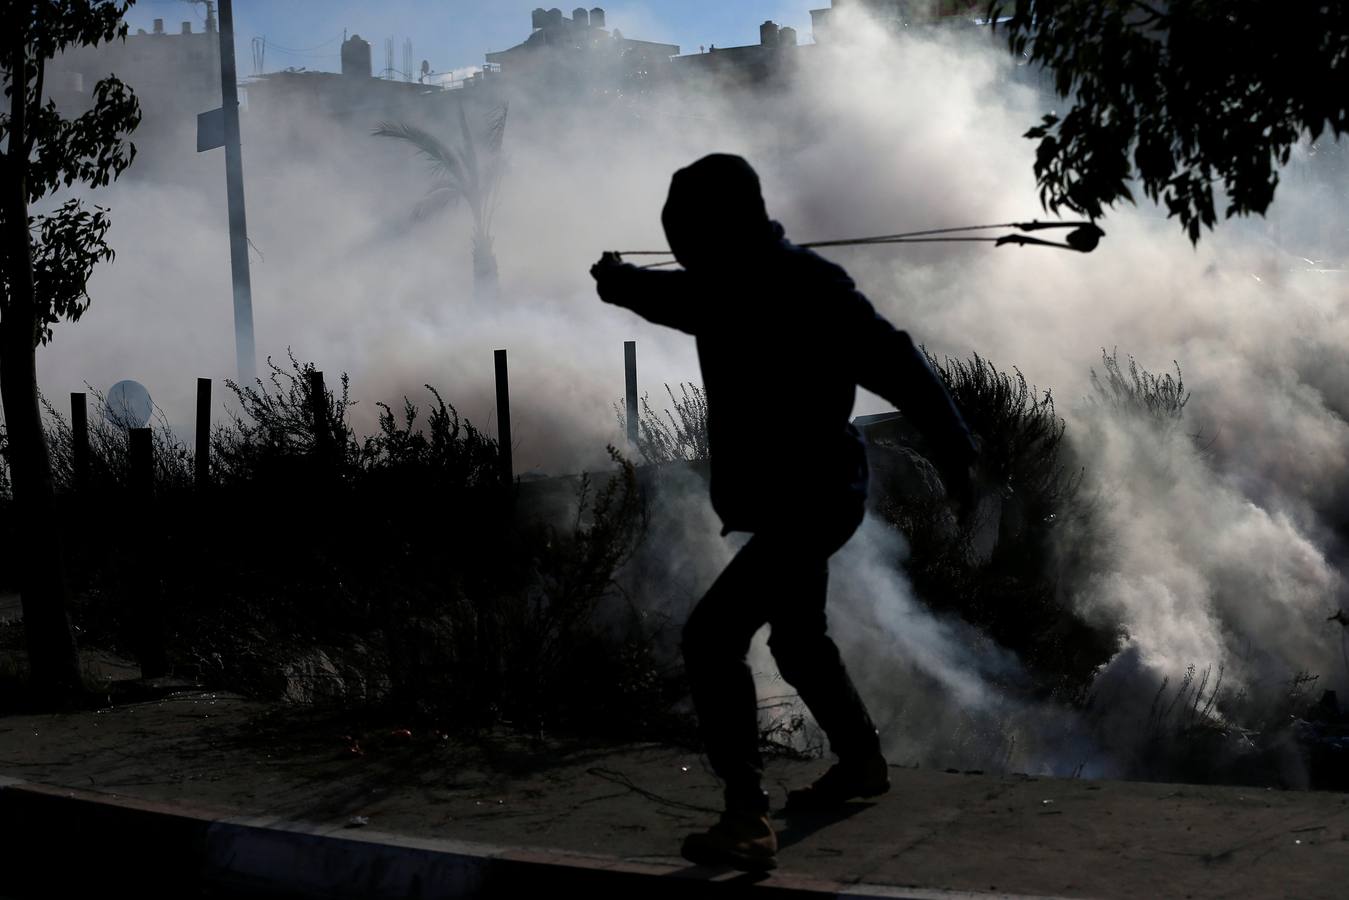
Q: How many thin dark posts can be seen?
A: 6